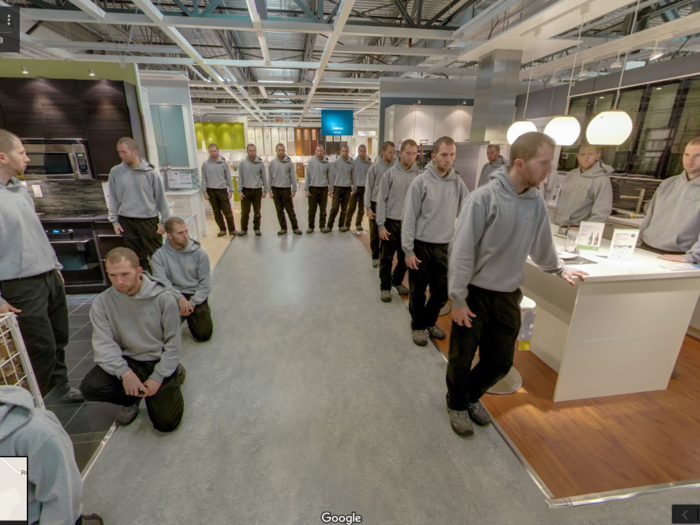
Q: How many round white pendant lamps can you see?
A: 3